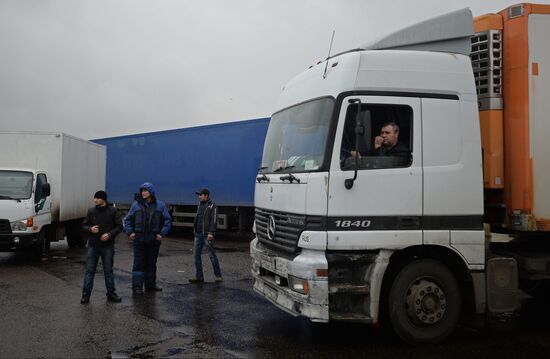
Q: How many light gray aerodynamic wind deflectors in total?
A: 1